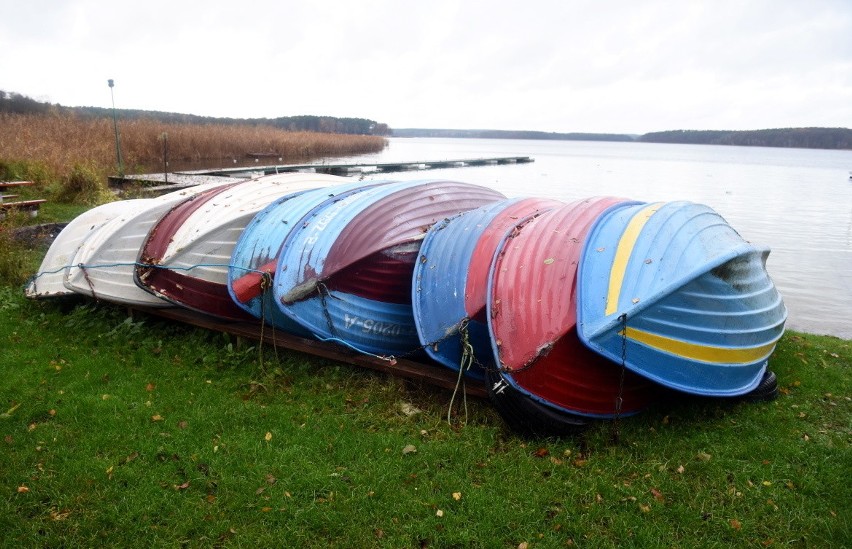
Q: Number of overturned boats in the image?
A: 8